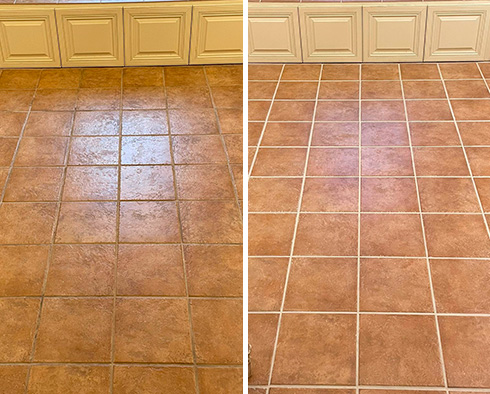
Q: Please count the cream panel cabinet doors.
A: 8